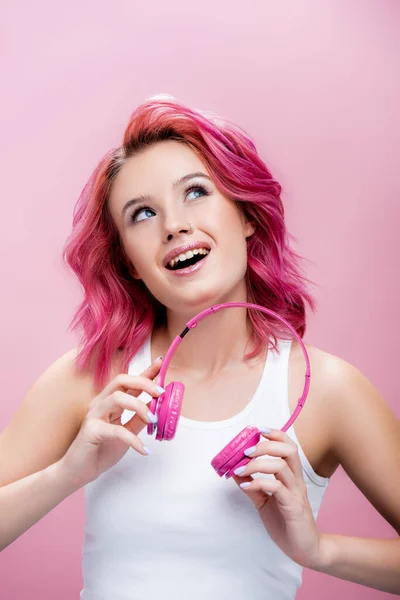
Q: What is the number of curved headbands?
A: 1